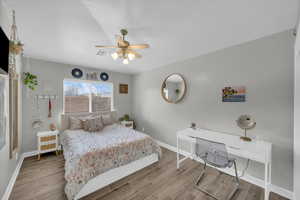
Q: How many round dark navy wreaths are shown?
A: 2